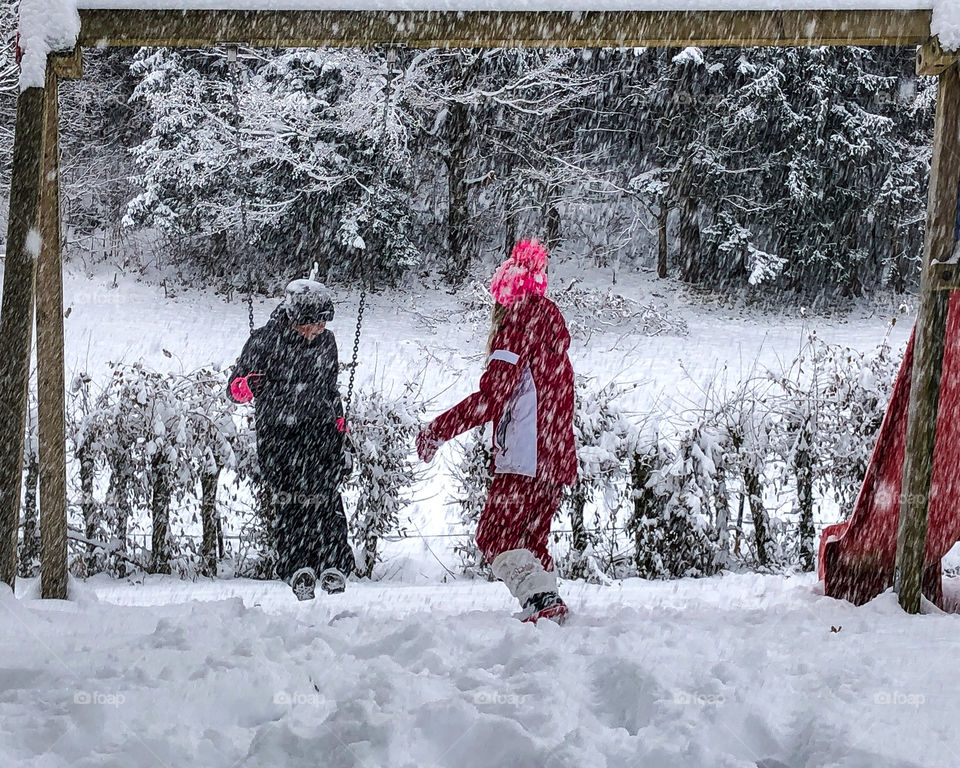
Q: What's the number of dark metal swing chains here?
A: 2